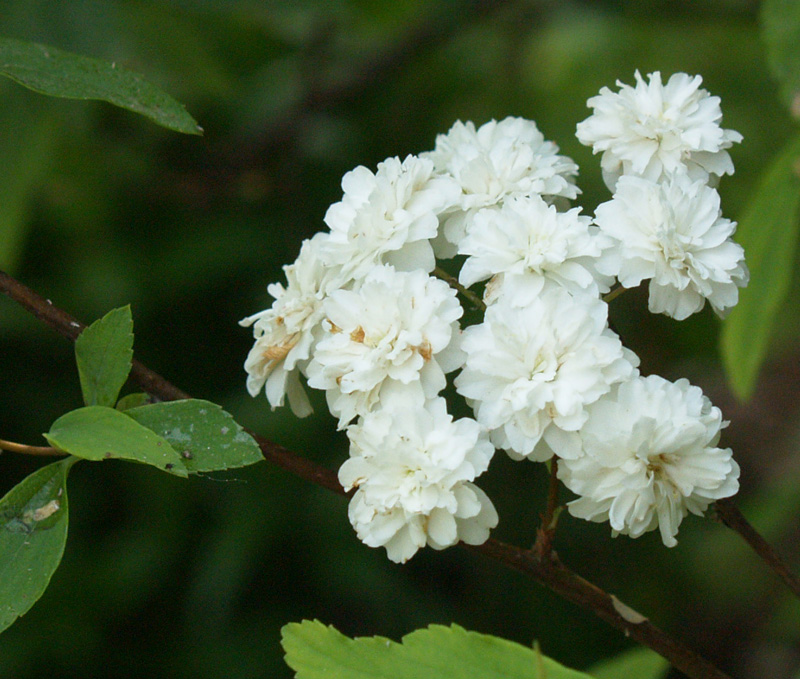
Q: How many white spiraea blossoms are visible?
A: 10